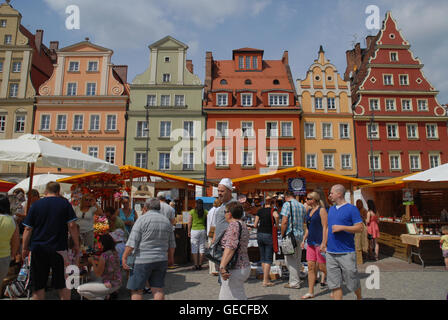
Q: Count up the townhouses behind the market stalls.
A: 6